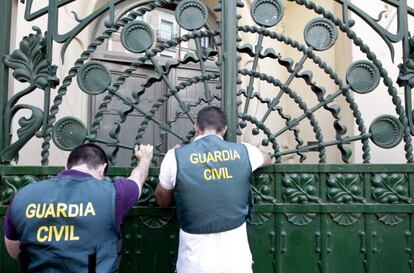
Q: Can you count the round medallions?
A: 8